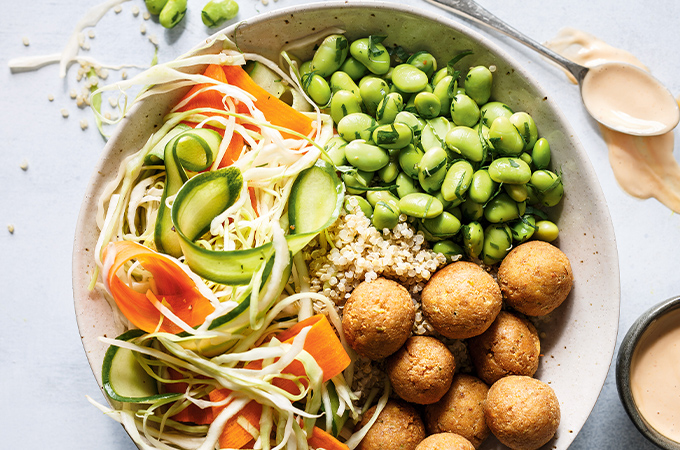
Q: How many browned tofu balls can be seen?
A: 9